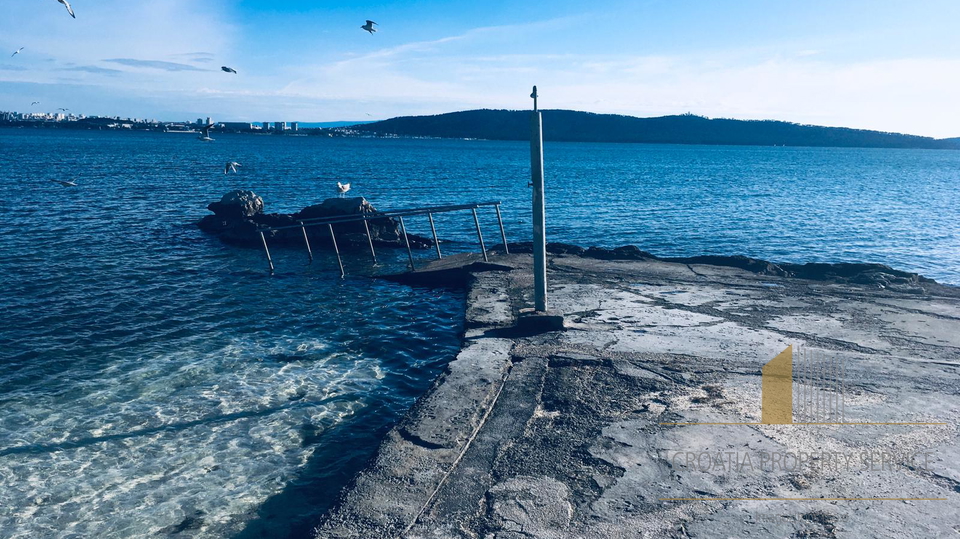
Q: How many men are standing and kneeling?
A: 0